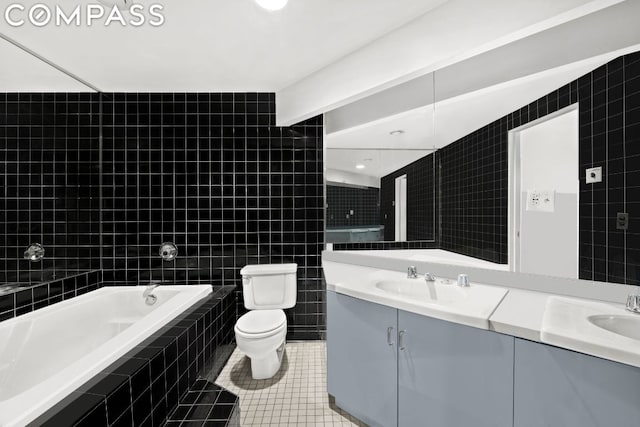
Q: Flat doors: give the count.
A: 3